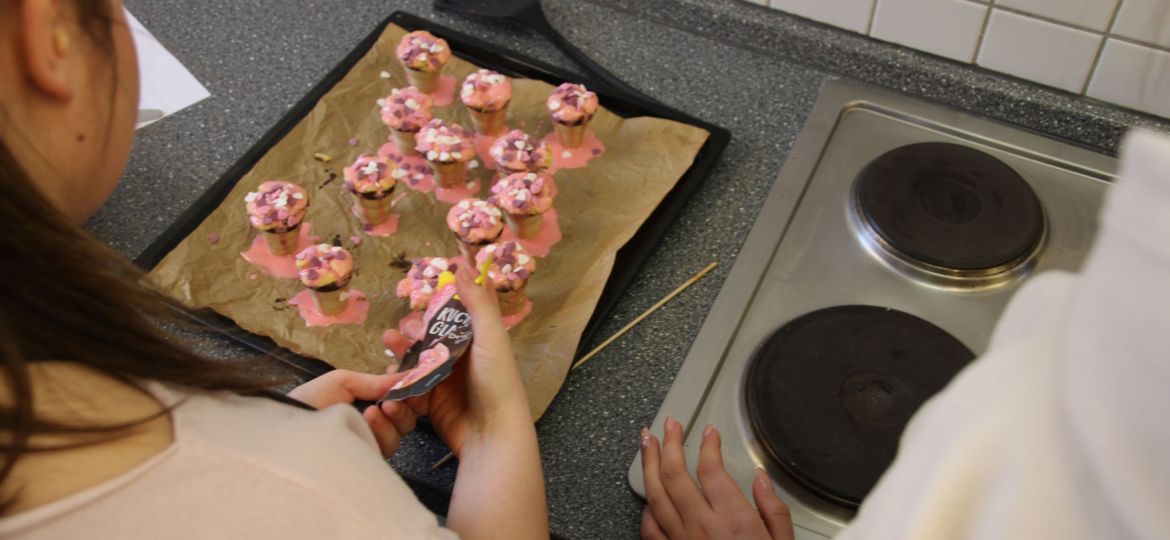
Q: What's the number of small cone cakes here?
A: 13